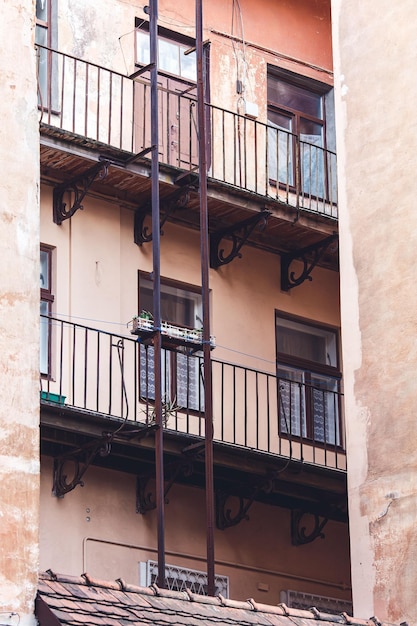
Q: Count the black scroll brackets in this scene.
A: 8